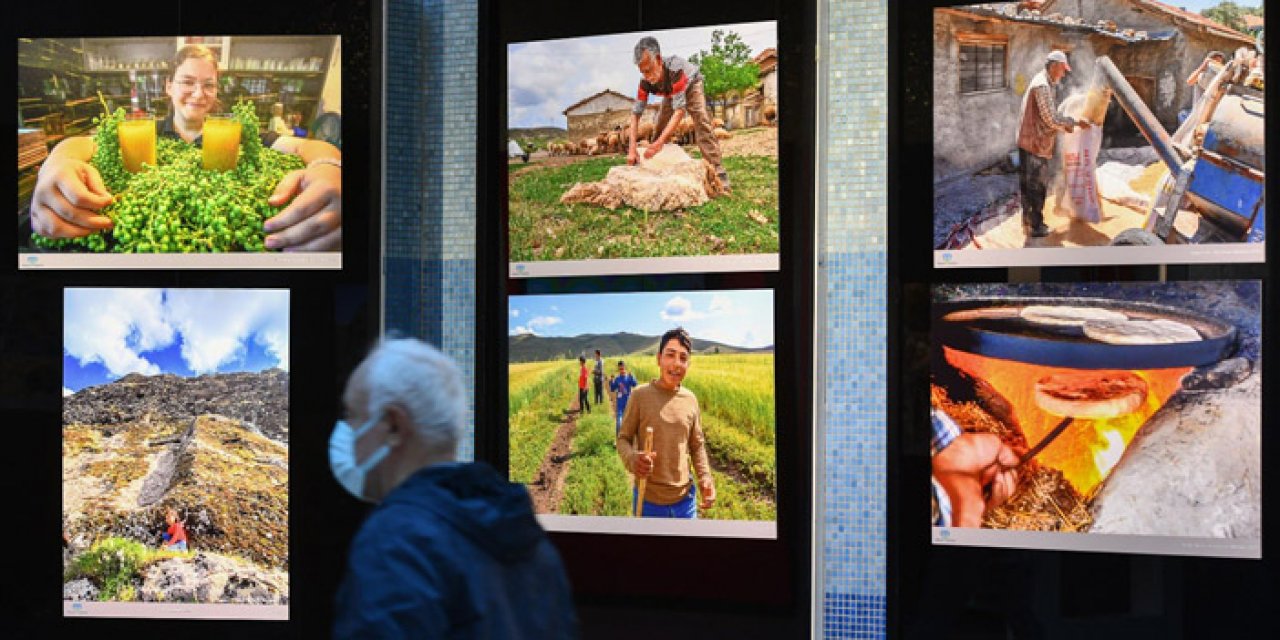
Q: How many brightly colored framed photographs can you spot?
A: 6